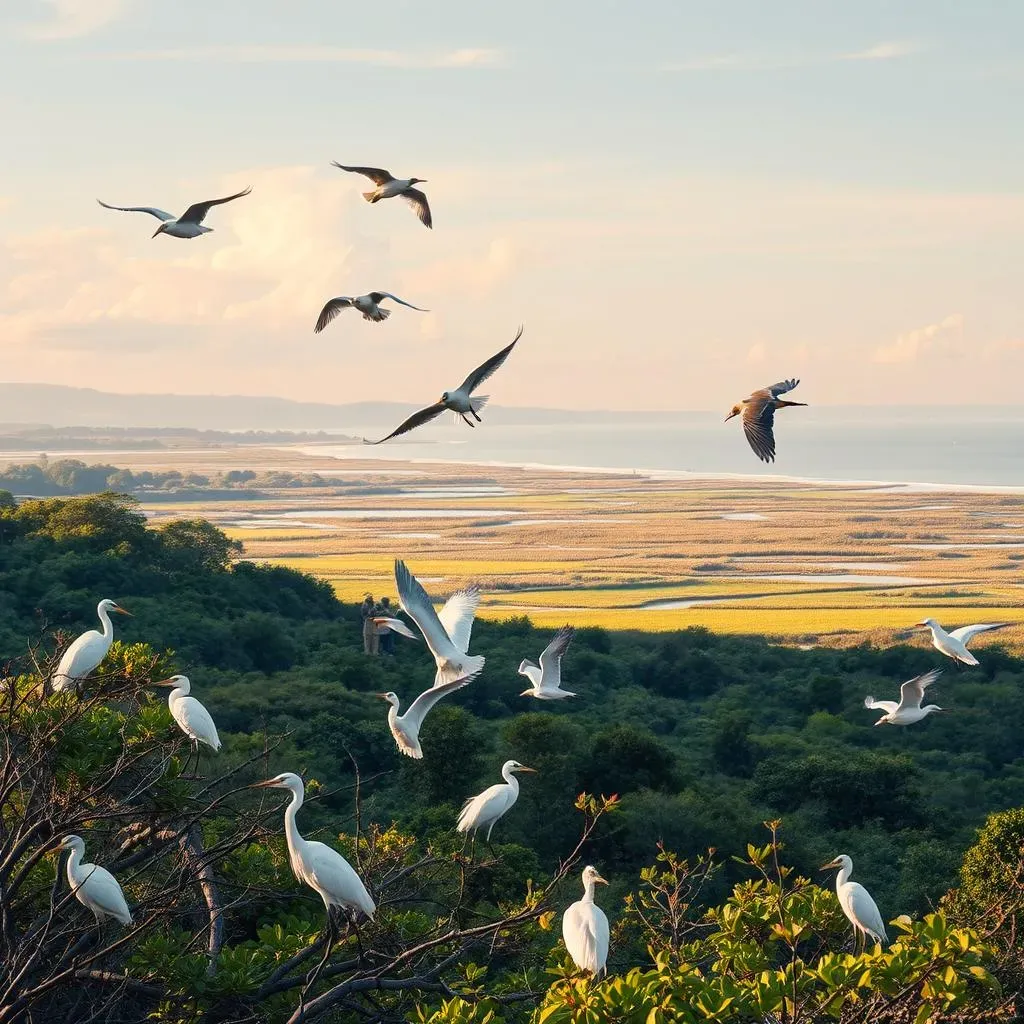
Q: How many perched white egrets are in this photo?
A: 7